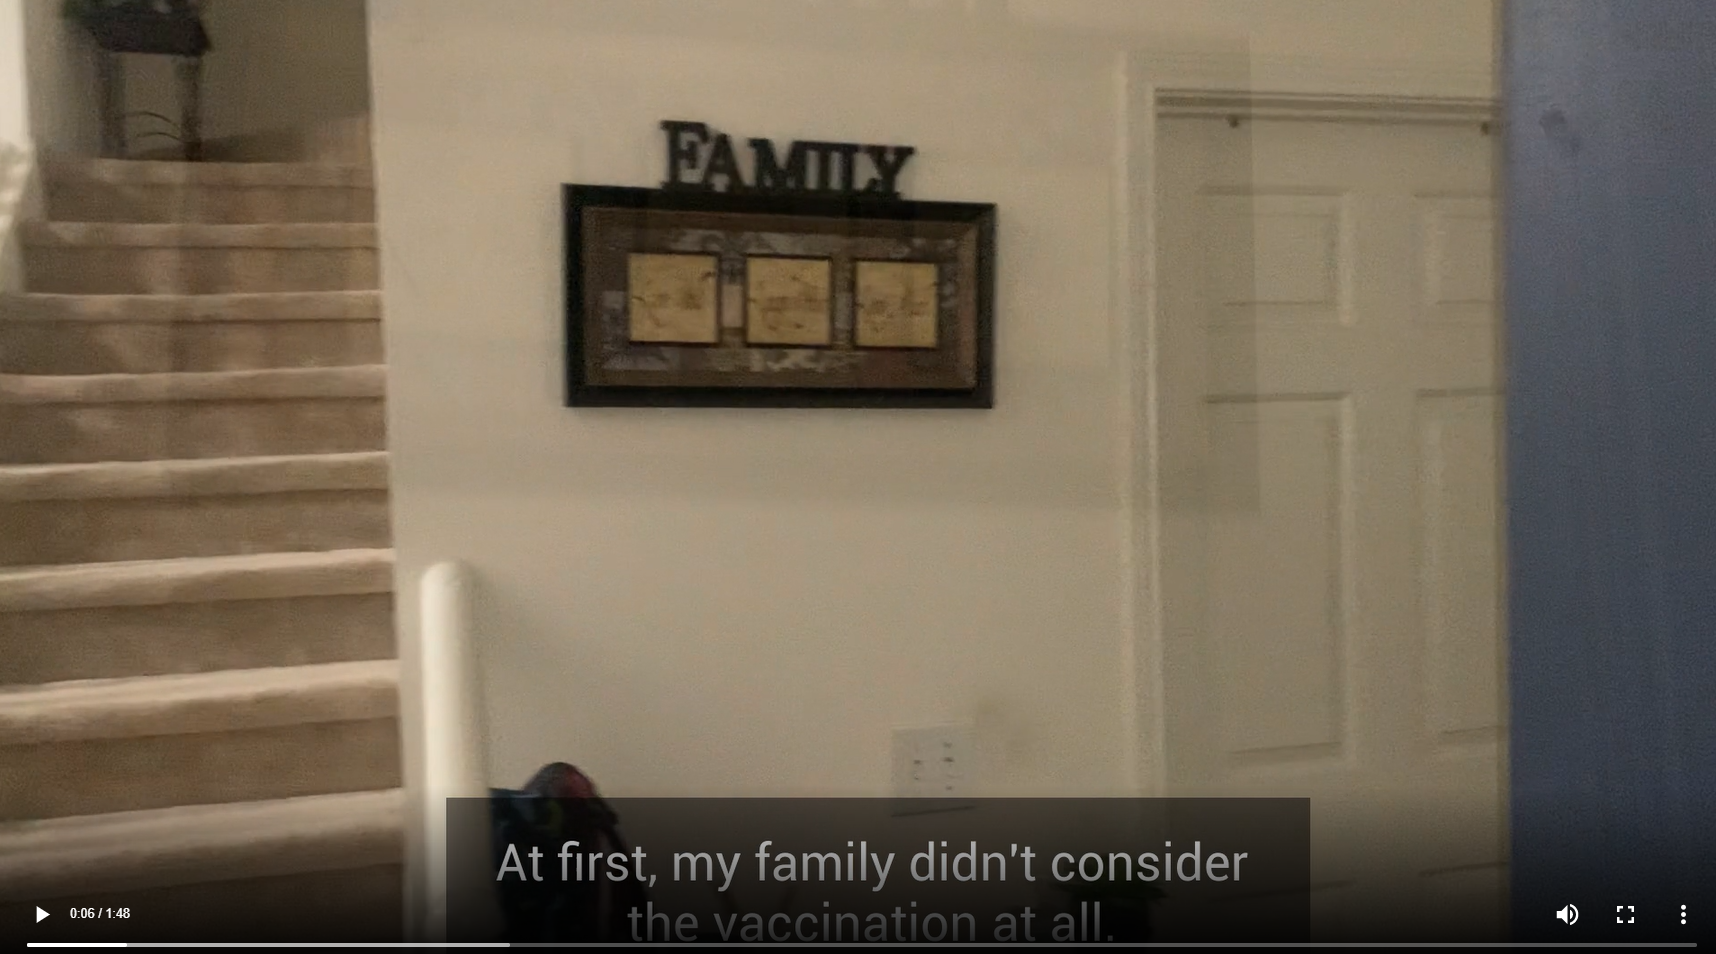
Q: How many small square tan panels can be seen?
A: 3